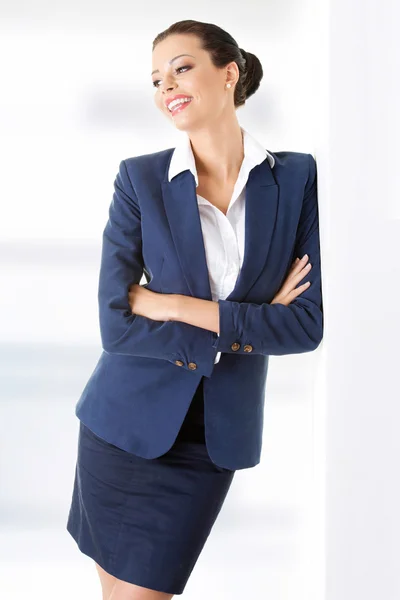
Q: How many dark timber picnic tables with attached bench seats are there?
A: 0